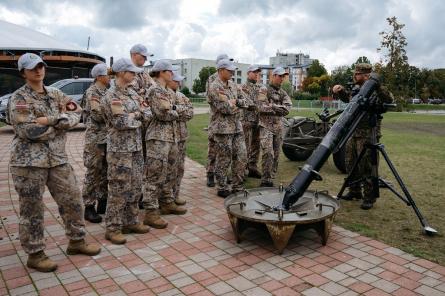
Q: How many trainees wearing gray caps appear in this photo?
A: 10